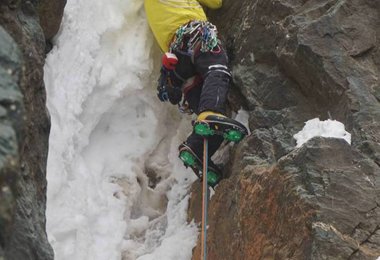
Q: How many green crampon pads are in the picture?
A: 4